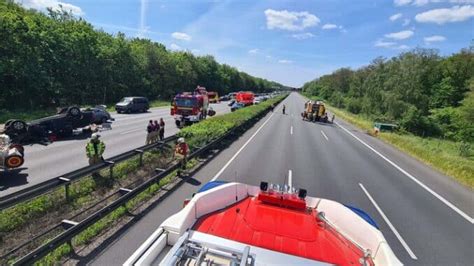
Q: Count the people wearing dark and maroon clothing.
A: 3